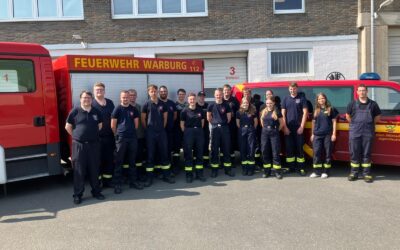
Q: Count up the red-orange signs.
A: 1